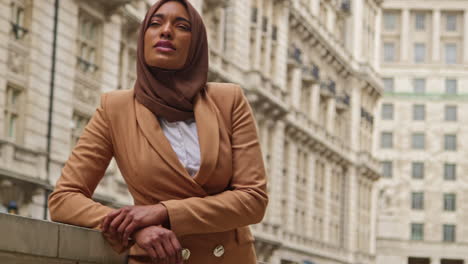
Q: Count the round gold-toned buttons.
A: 2